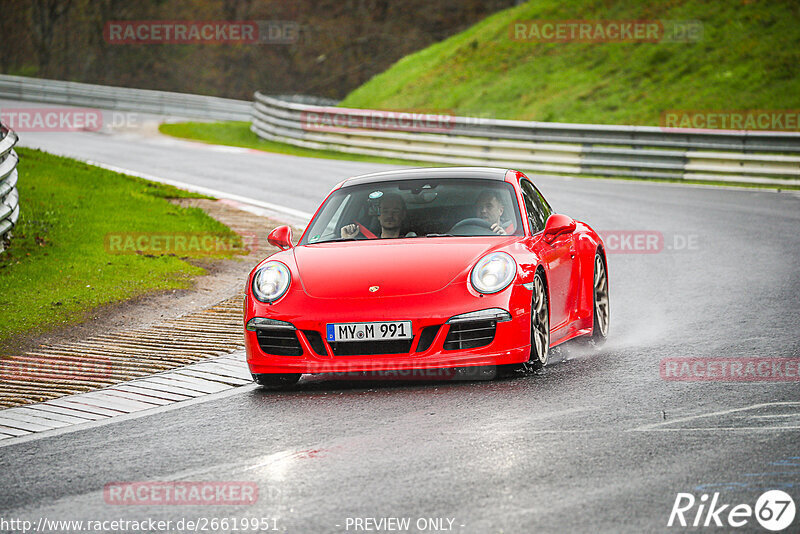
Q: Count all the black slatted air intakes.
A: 2